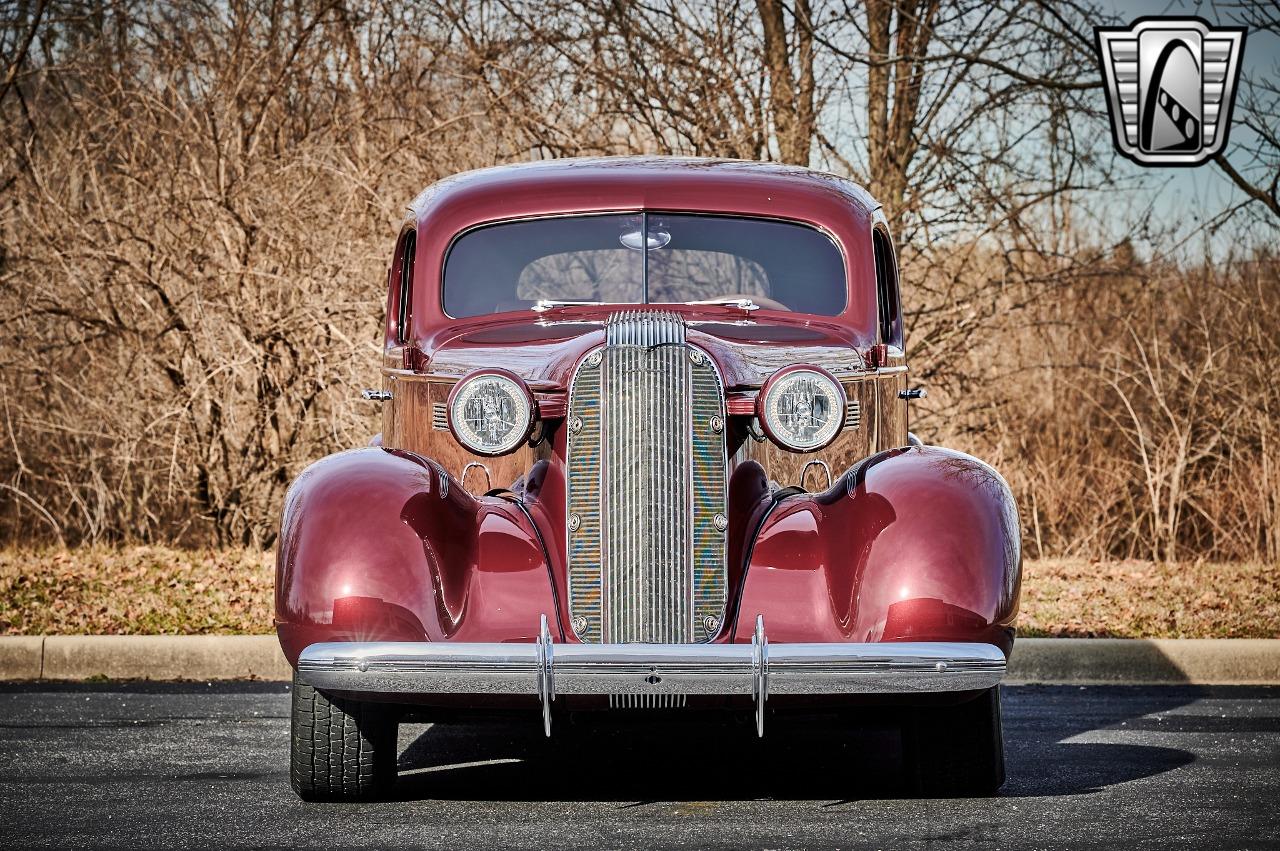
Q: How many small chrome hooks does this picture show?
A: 2